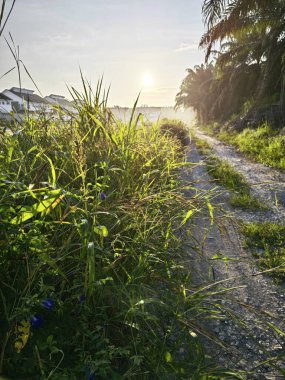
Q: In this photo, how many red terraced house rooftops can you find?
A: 0